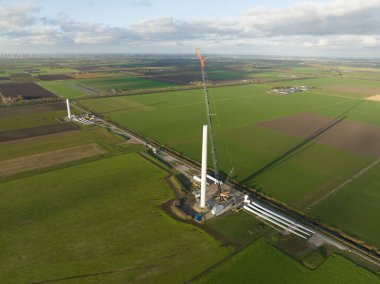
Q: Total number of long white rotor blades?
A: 3